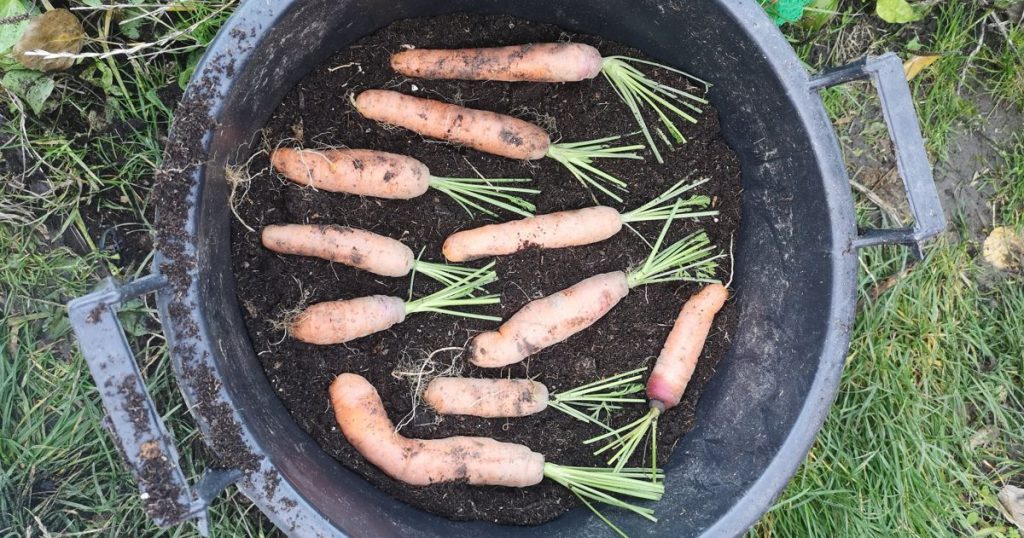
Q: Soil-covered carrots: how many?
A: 10